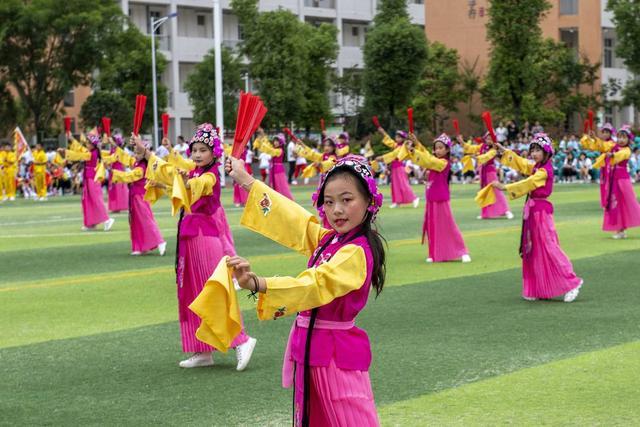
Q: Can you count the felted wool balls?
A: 0